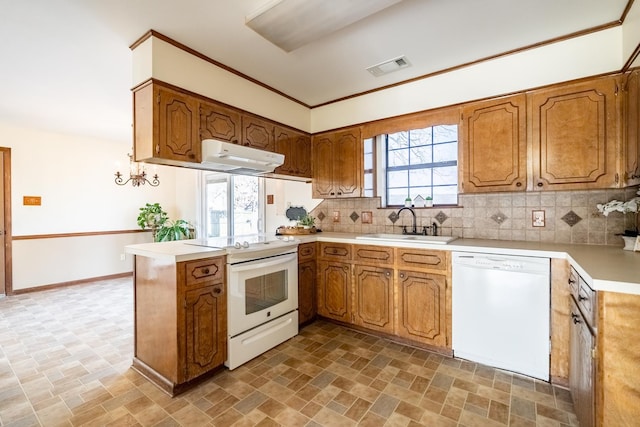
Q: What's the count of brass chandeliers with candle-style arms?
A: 1